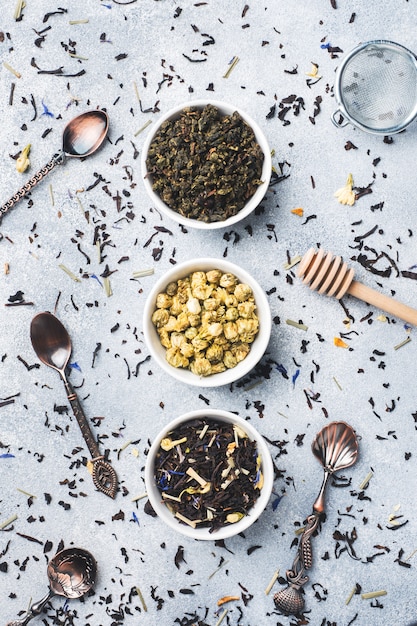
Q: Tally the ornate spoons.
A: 4